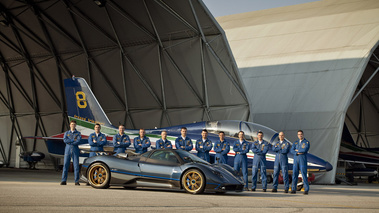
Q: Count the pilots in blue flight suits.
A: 12